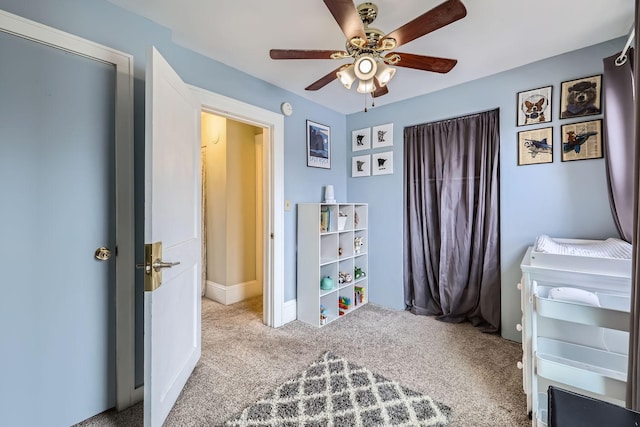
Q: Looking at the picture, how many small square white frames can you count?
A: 4